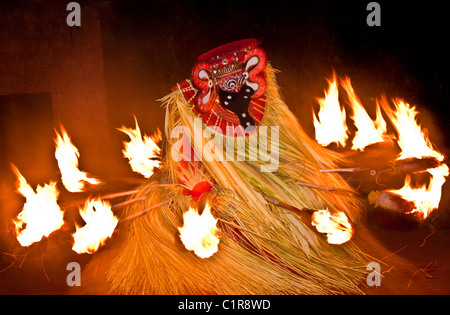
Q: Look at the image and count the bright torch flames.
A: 10